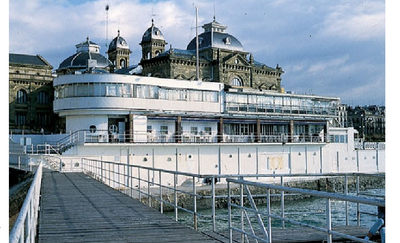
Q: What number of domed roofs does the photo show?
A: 4